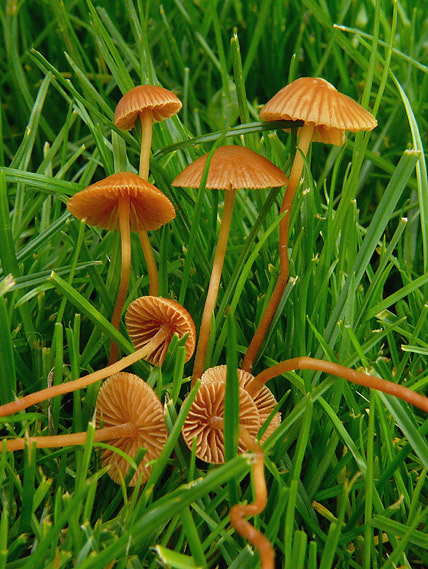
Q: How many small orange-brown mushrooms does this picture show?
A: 8